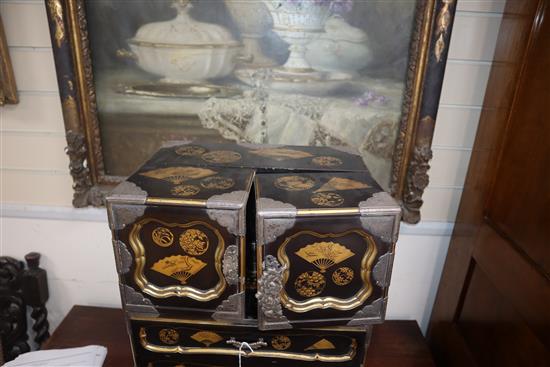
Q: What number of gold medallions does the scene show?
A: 13